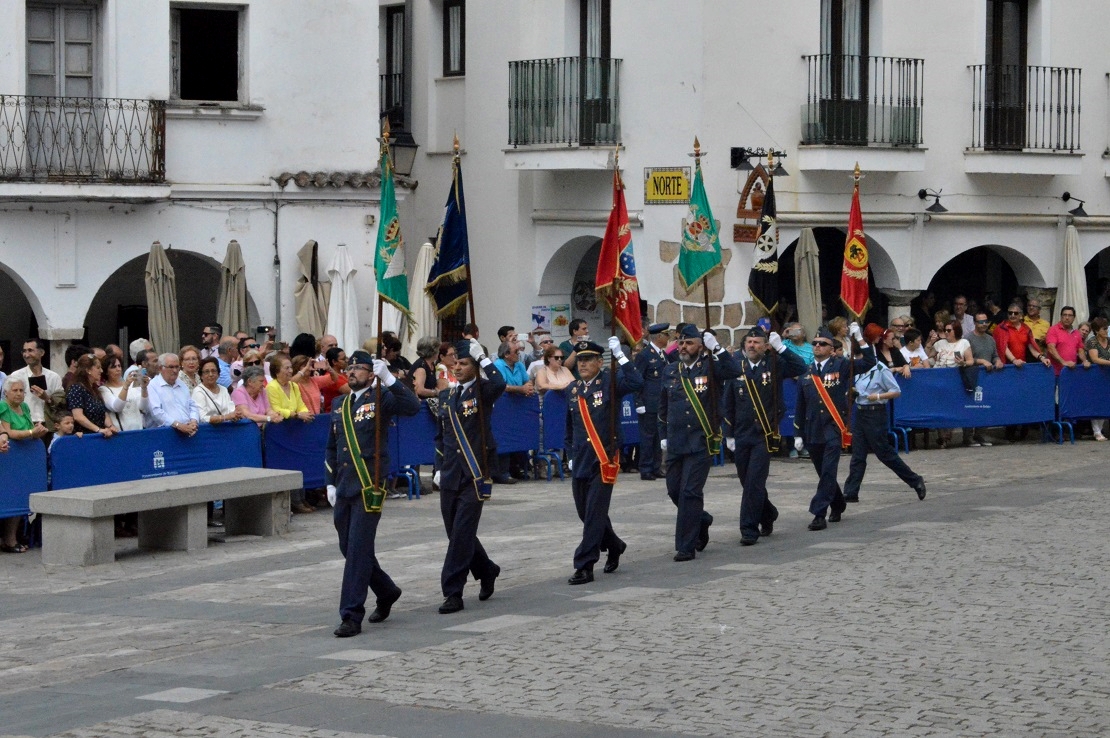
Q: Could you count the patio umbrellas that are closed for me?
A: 8